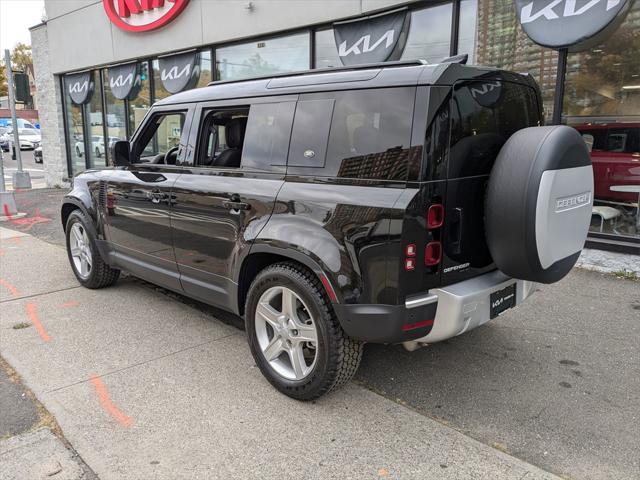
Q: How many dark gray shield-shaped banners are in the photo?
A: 5